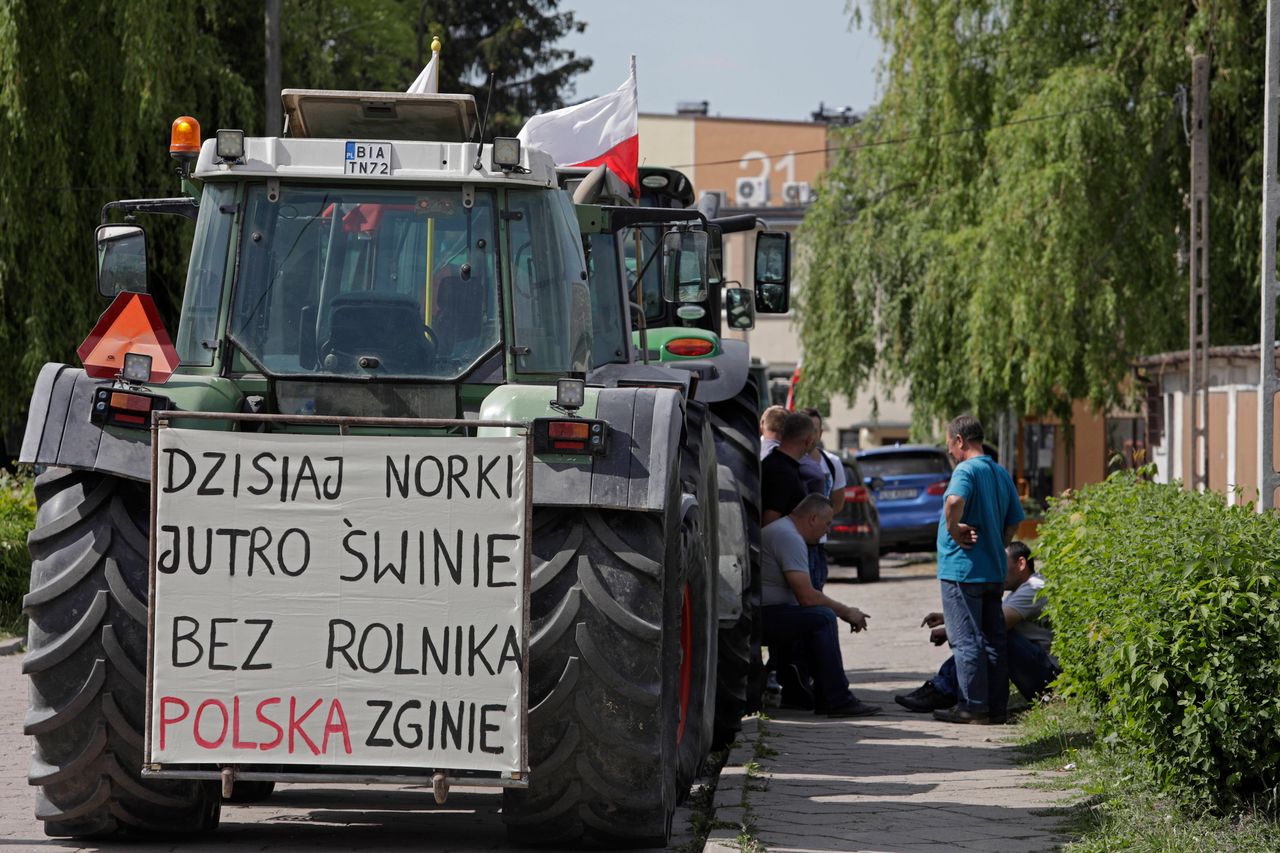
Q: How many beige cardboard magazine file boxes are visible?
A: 0